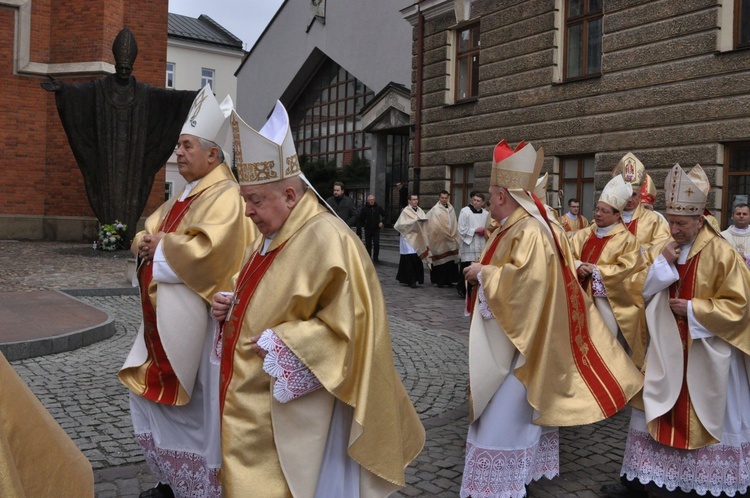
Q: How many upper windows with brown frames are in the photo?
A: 3